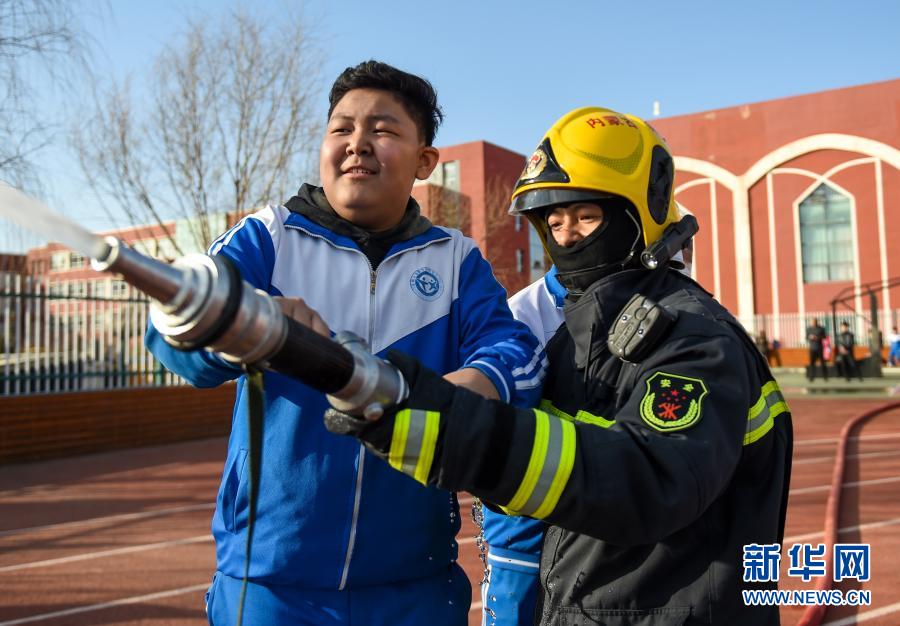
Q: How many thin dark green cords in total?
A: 1